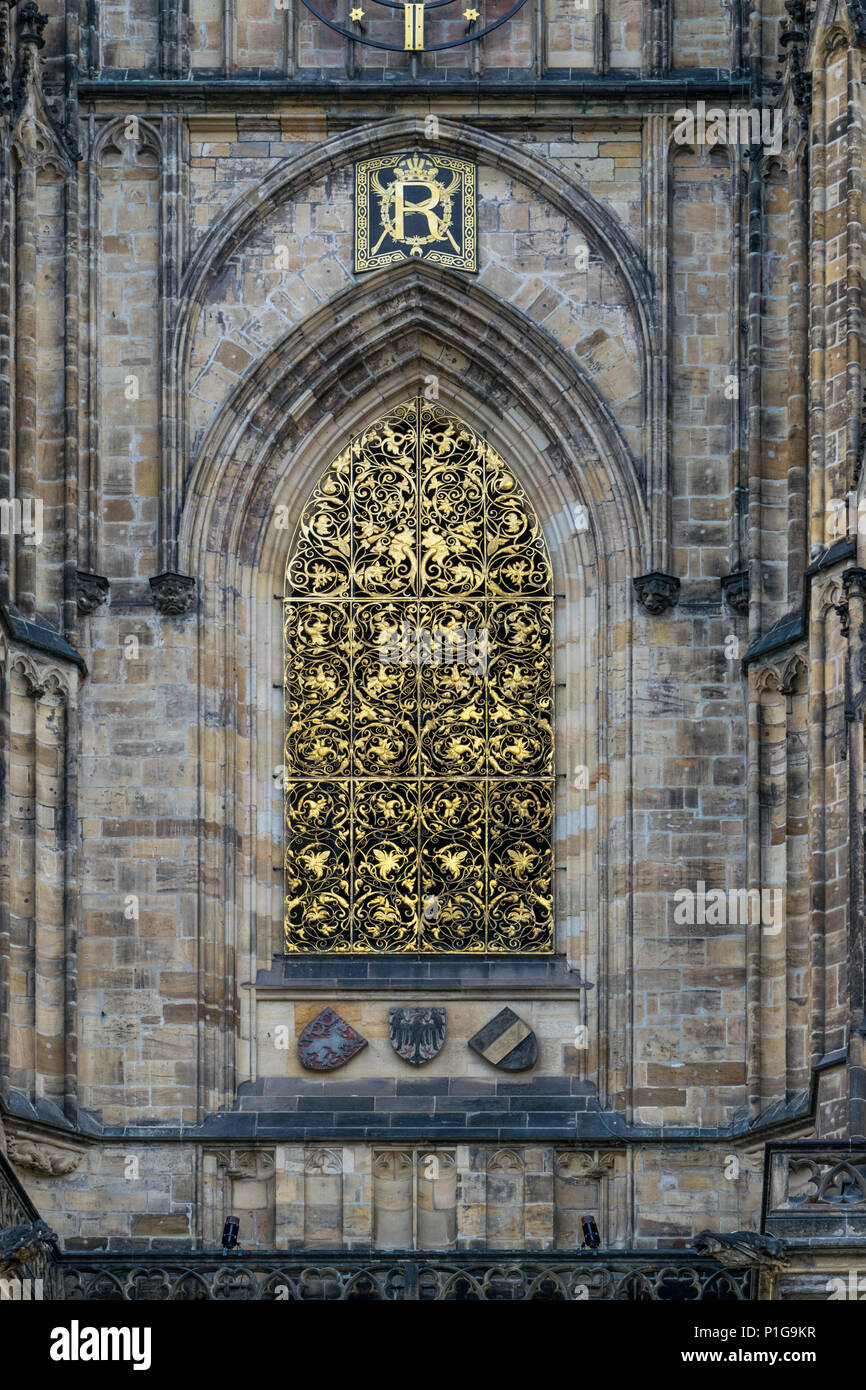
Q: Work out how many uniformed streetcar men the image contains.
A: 0